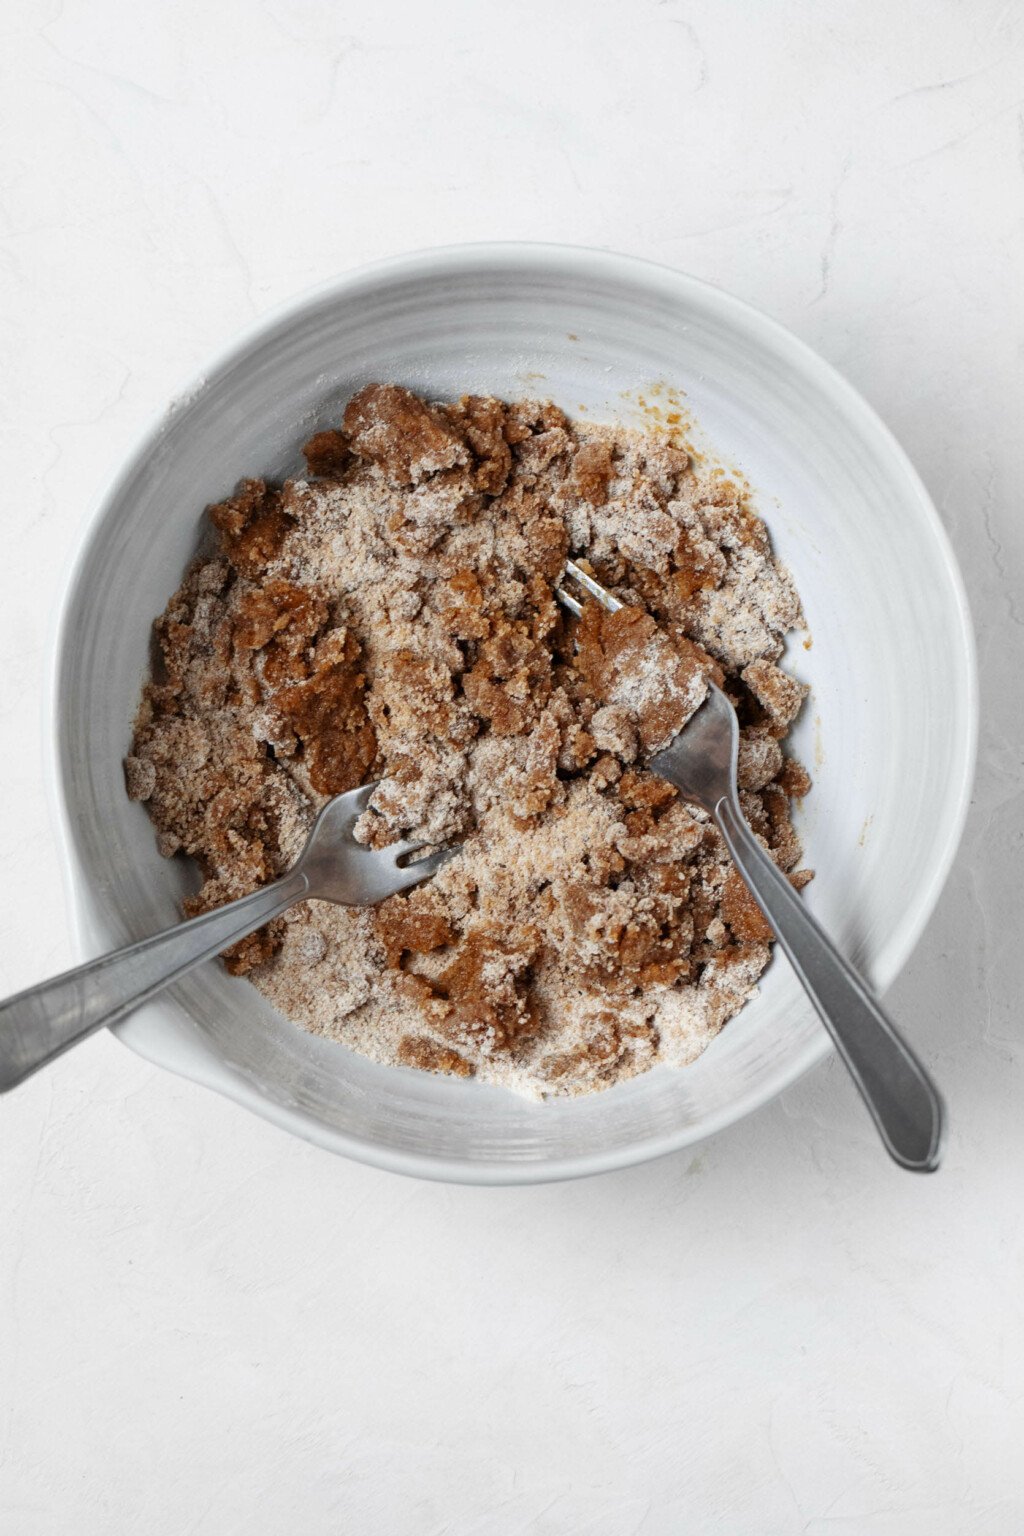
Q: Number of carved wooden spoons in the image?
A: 0